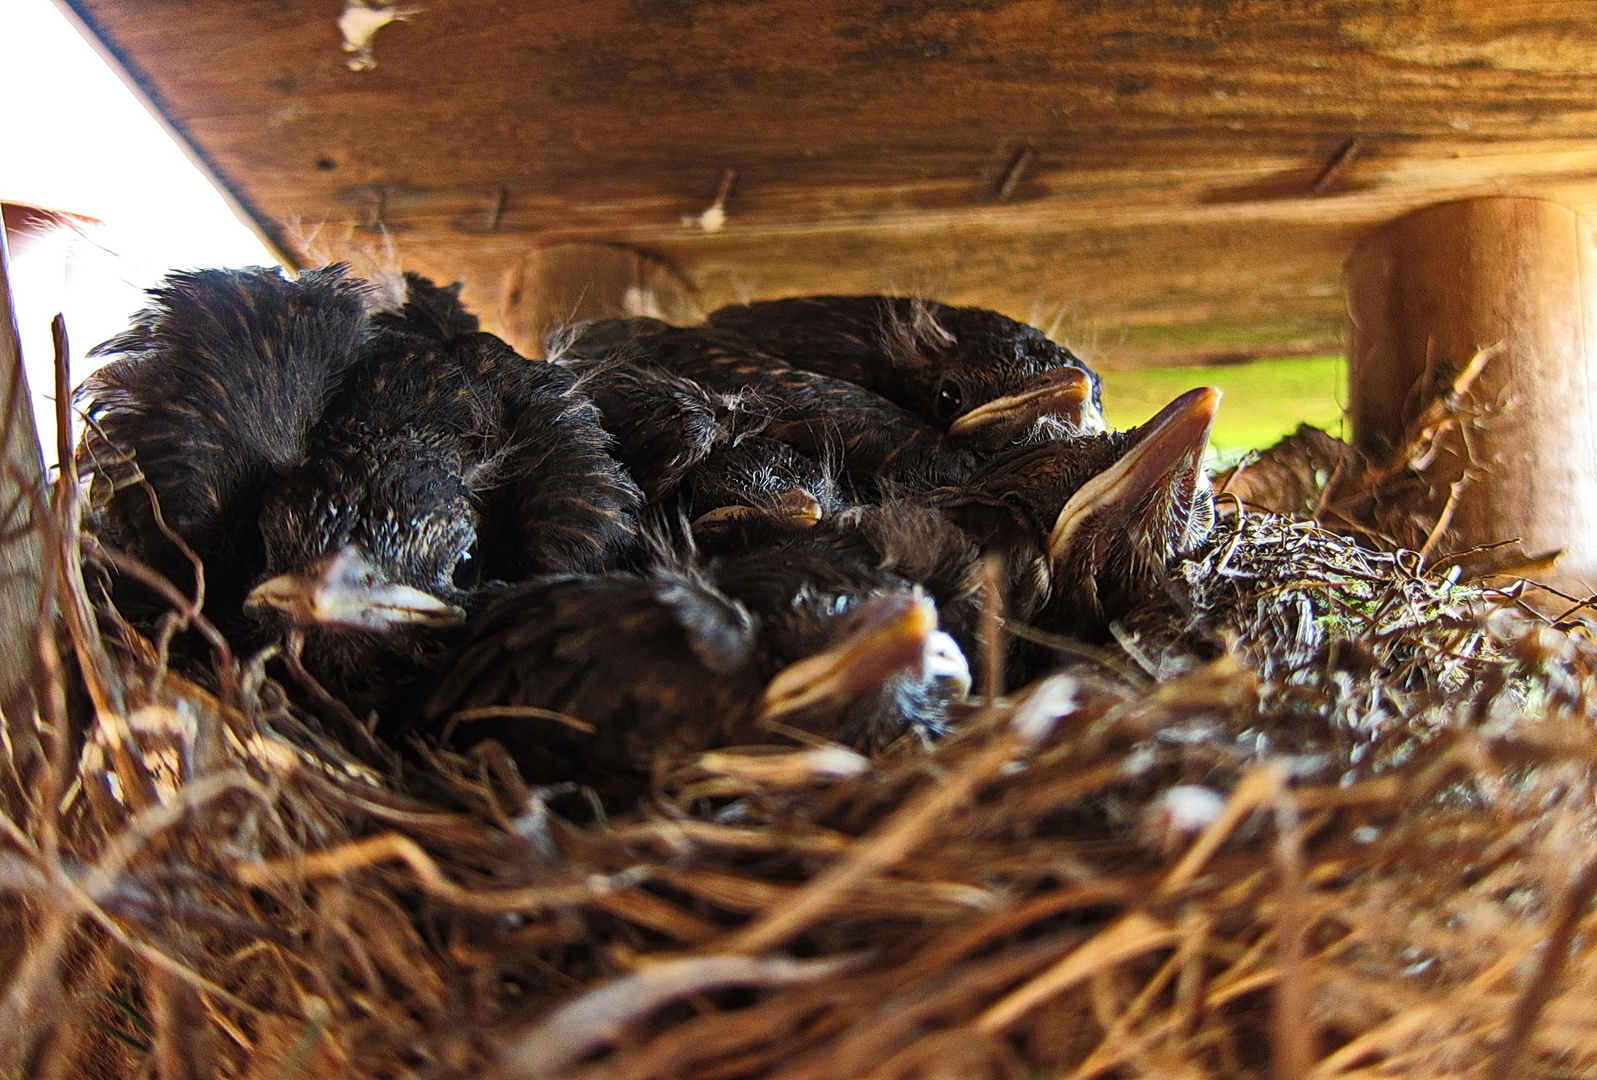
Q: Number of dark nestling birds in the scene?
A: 5